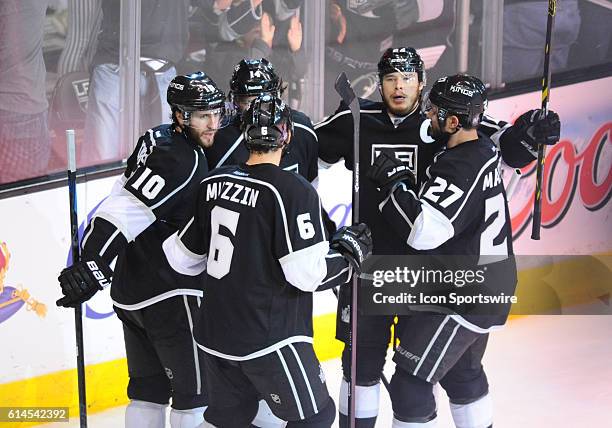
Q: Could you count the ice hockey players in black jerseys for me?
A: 5